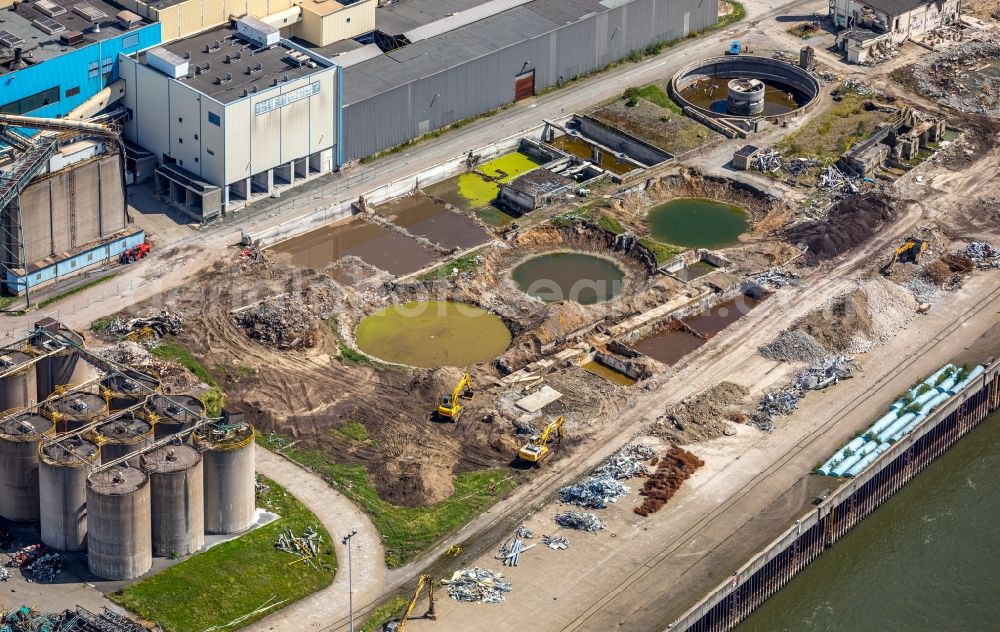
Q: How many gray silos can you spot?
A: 11